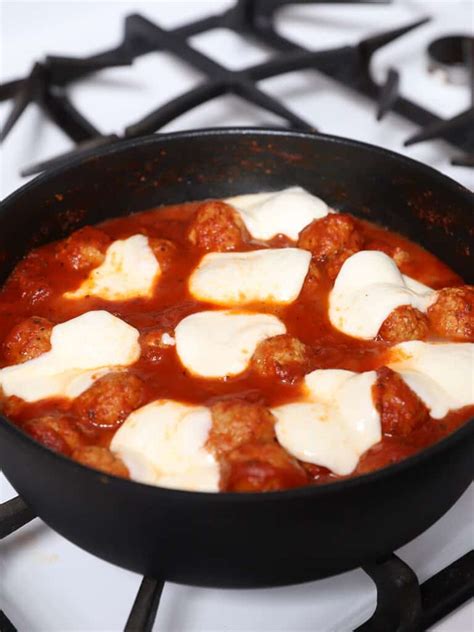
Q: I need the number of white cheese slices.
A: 9